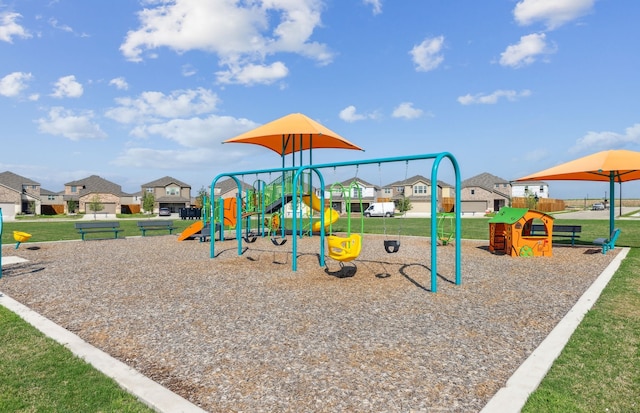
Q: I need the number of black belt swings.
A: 2